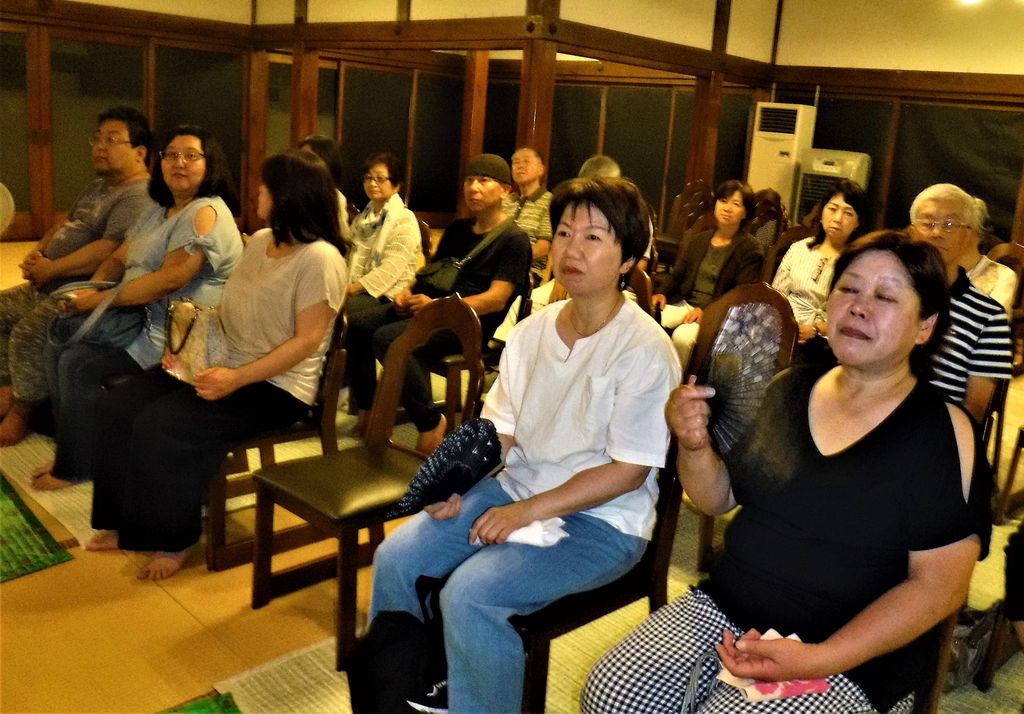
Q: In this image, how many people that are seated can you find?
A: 14